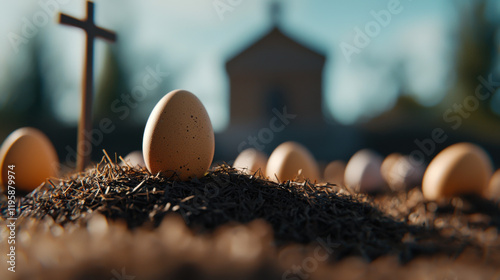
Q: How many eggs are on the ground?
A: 11